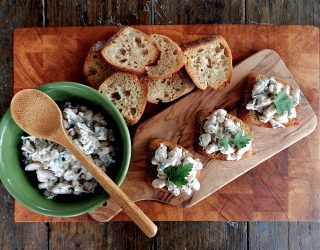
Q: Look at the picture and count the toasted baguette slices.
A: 9